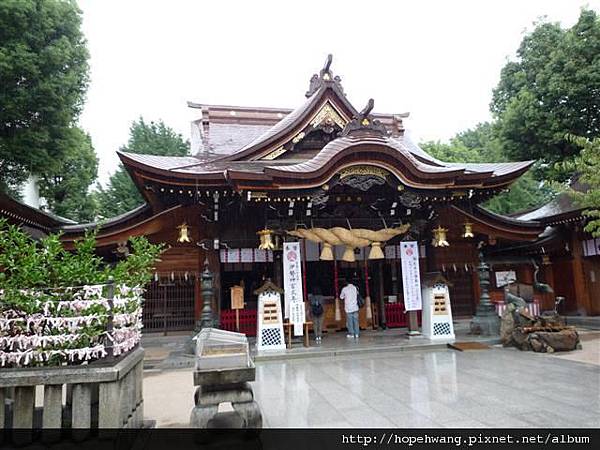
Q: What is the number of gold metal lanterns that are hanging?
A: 4